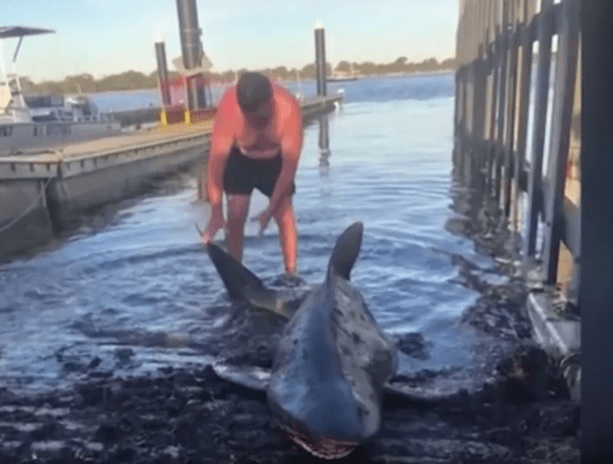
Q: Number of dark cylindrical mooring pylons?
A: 3